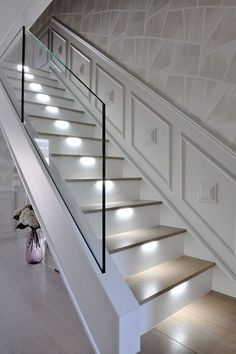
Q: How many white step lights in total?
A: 12